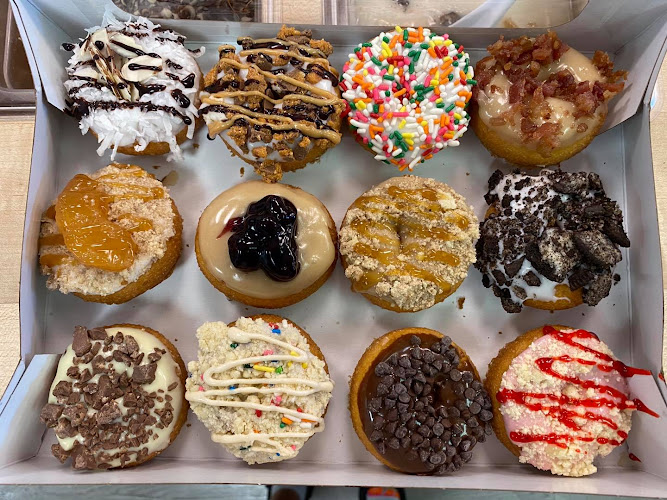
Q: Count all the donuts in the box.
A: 12